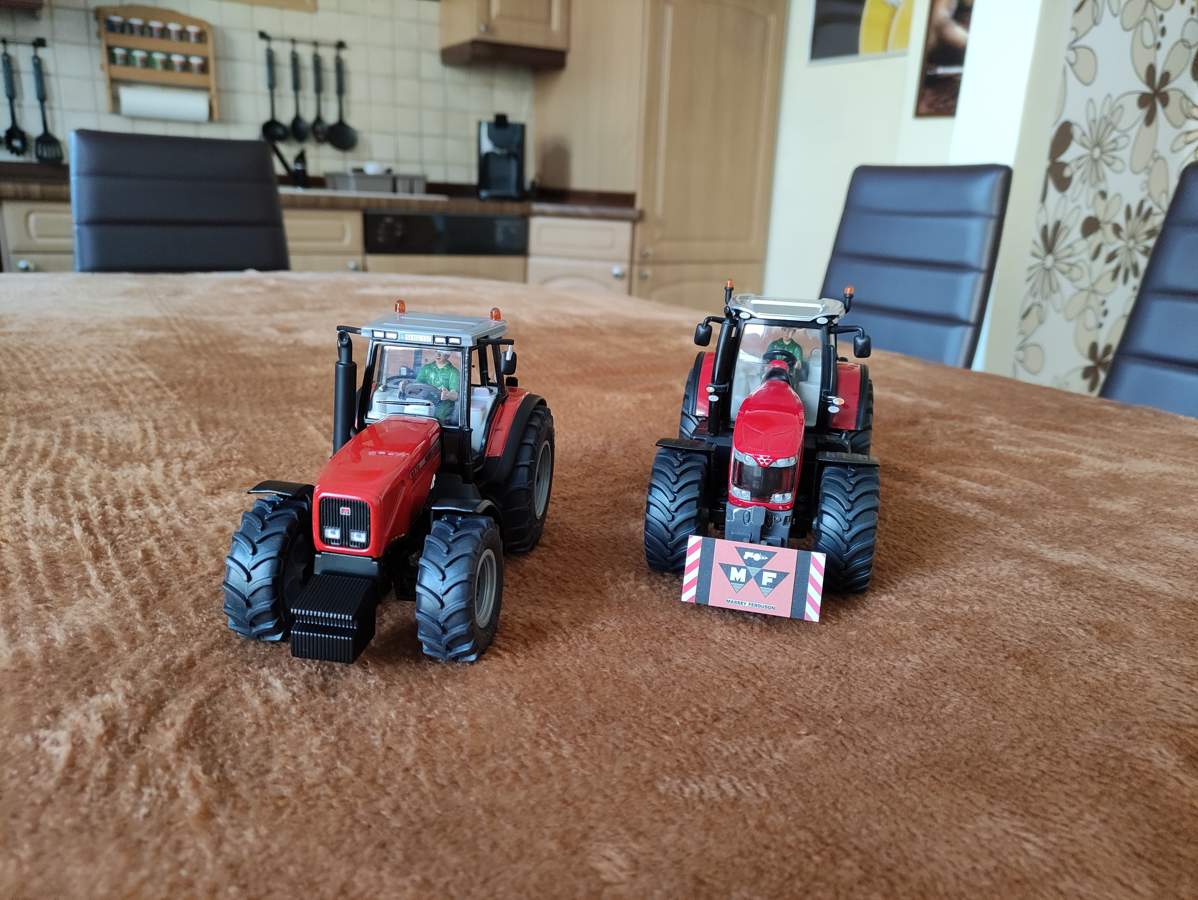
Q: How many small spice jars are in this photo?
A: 10